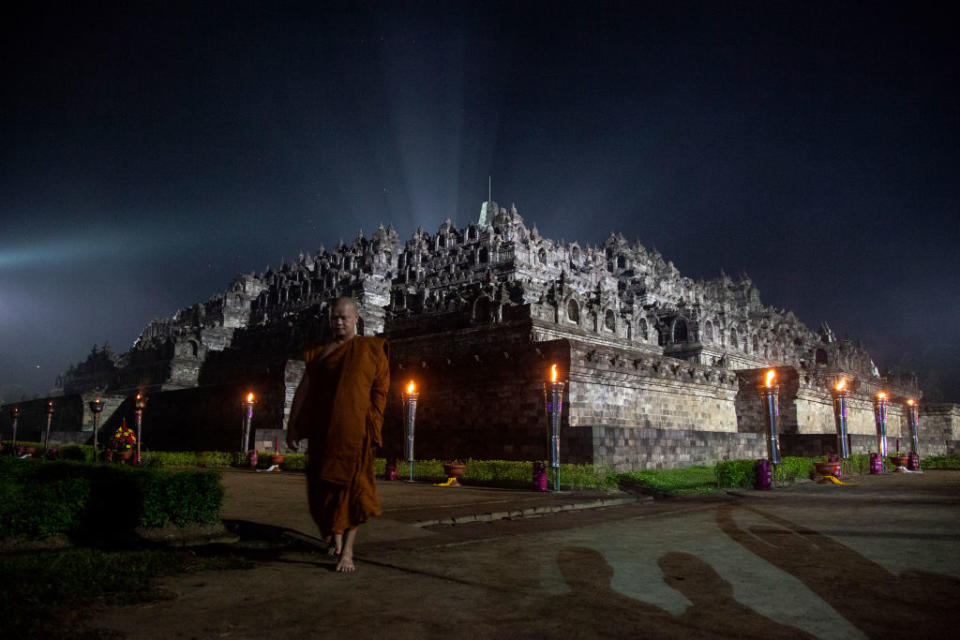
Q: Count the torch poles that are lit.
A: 11